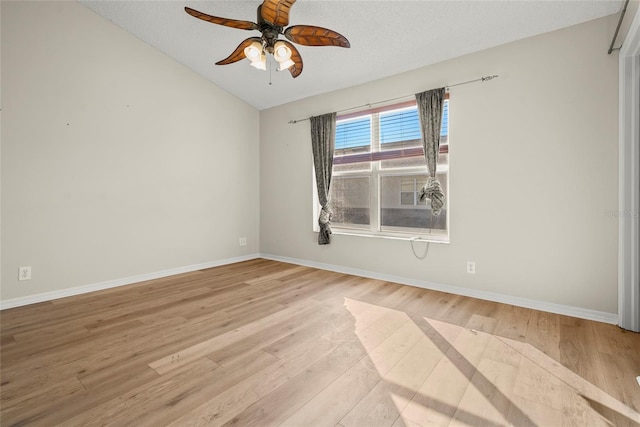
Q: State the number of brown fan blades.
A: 5